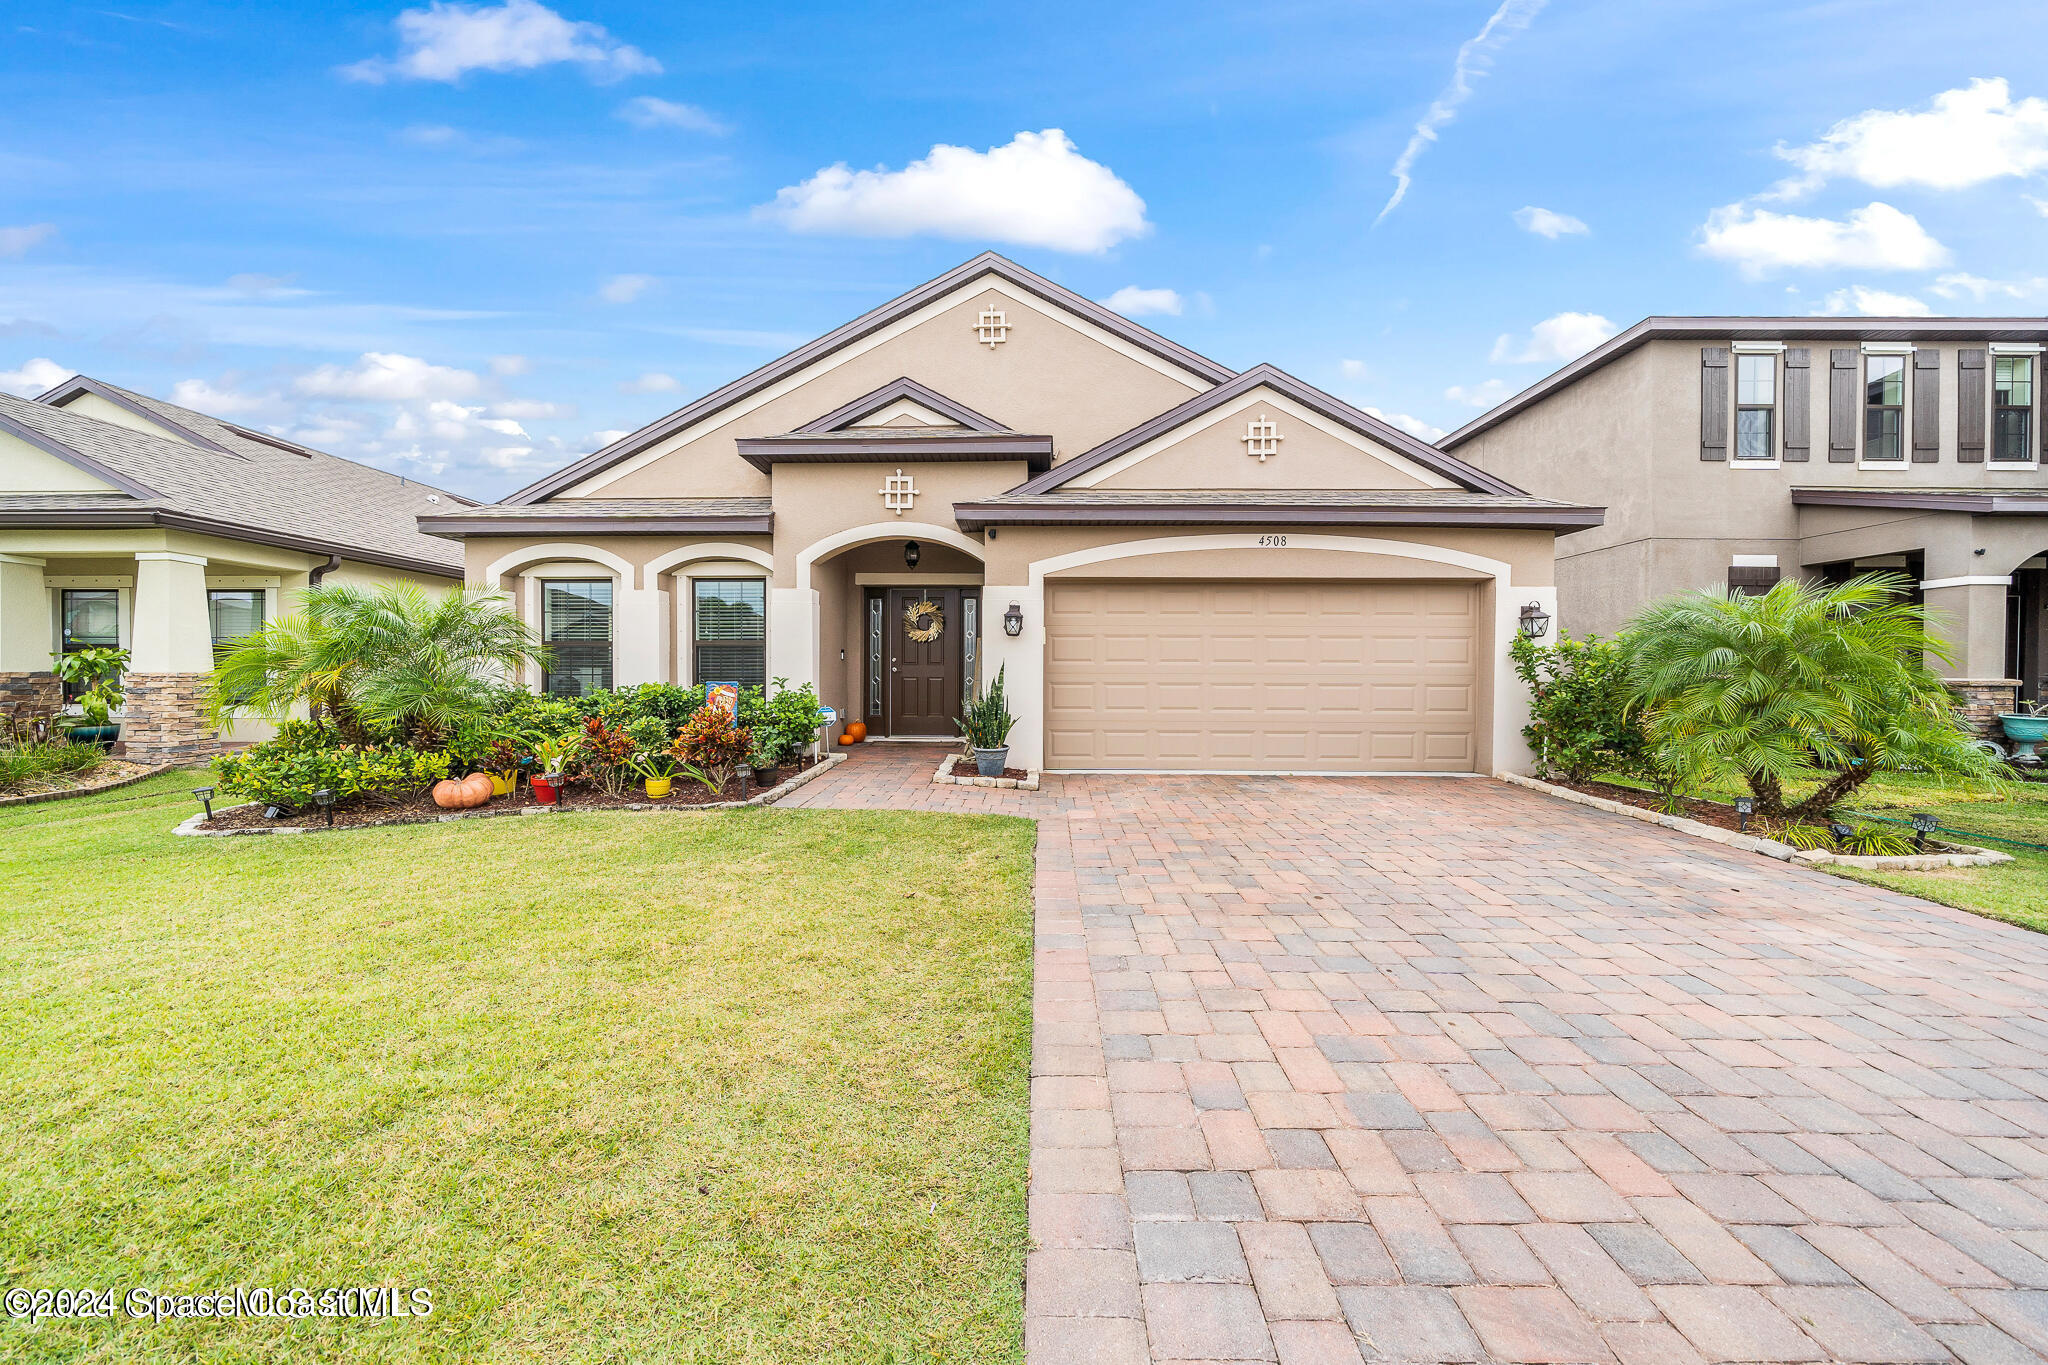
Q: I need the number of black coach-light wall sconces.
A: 2